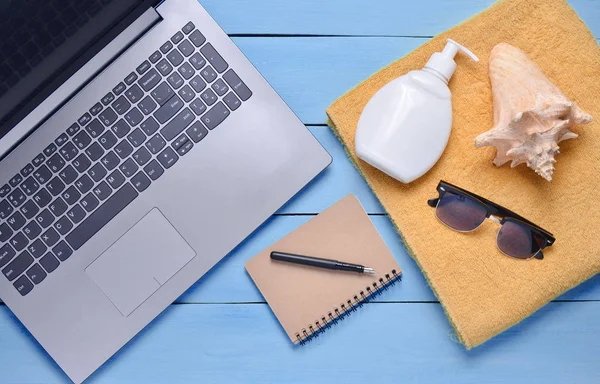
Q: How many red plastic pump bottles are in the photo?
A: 0